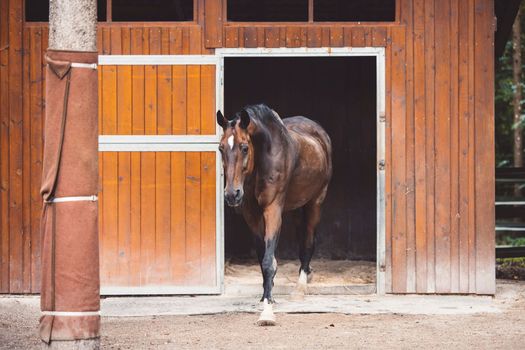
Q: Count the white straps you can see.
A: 3